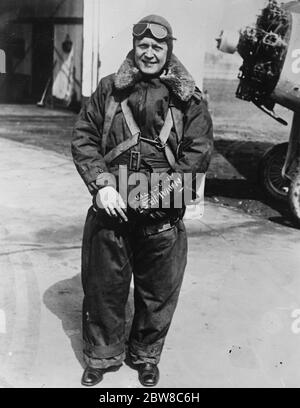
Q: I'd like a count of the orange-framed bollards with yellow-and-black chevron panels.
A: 0